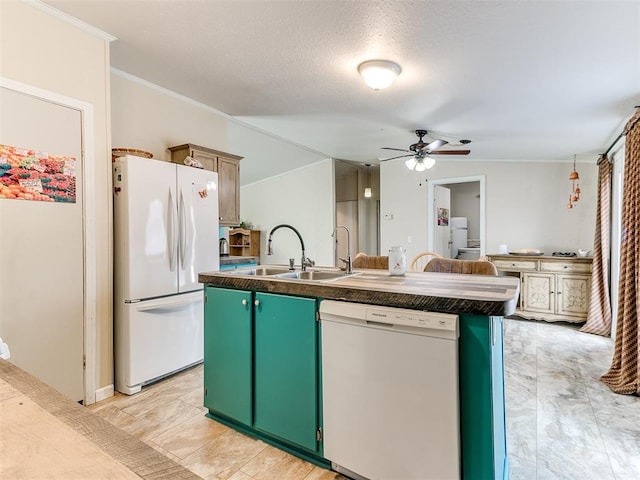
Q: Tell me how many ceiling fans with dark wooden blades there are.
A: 1